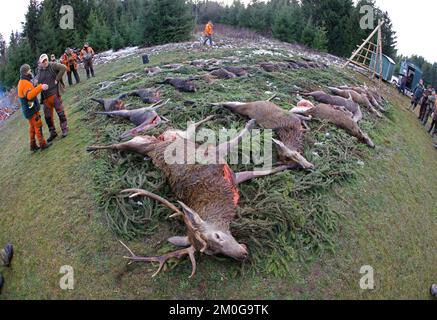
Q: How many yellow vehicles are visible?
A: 0